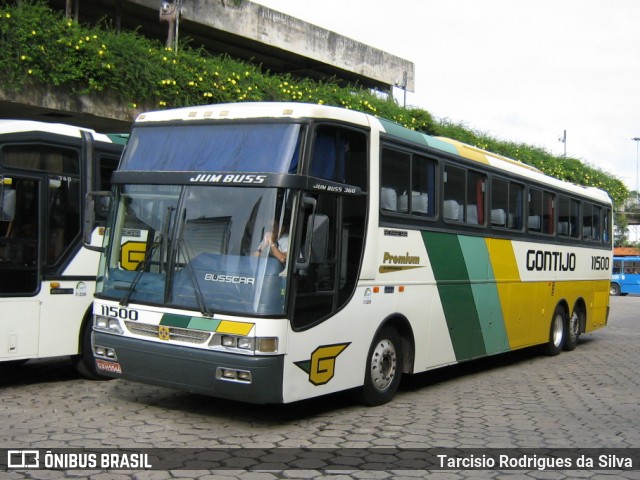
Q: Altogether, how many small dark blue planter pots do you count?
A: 0